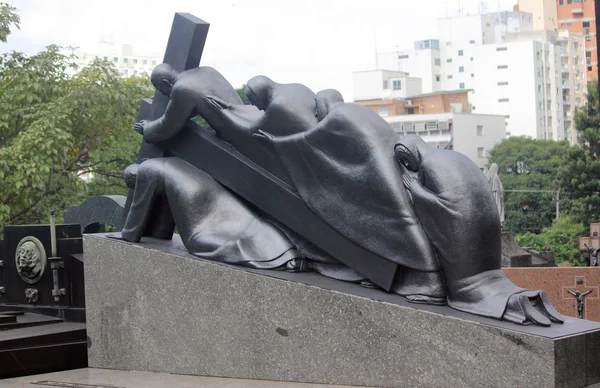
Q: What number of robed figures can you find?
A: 5